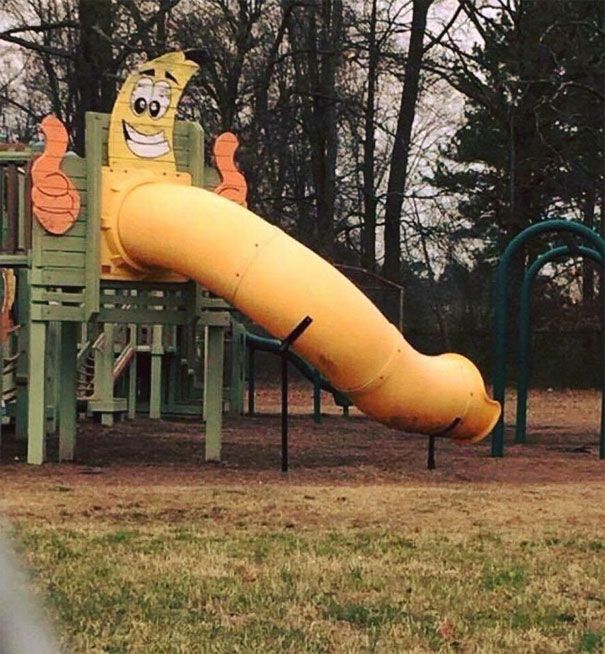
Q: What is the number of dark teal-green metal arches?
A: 2